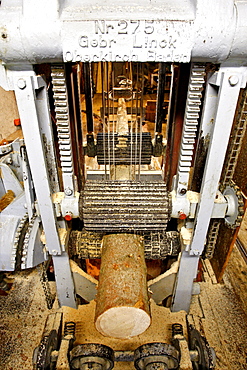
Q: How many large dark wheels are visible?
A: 4